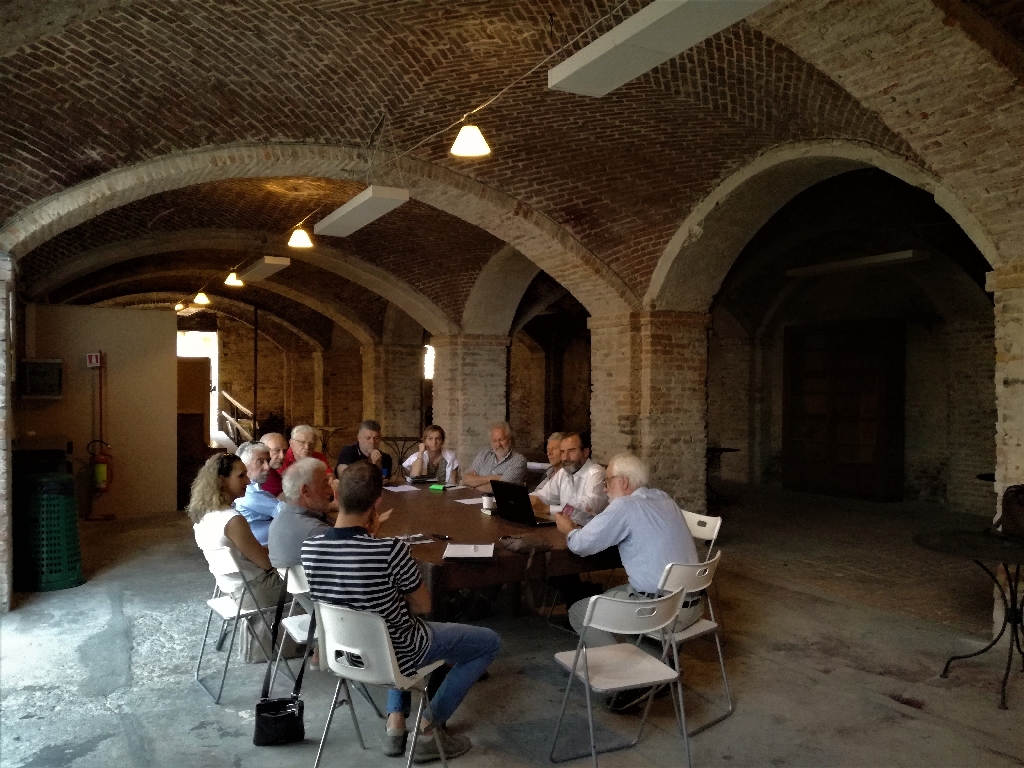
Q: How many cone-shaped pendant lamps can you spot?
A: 5